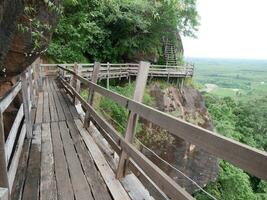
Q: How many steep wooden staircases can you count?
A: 1